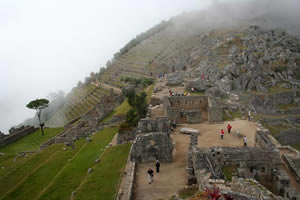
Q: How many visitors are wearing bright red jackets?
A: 2